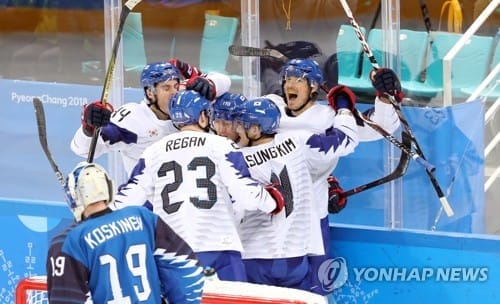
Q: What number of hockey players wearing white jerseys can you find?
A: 5